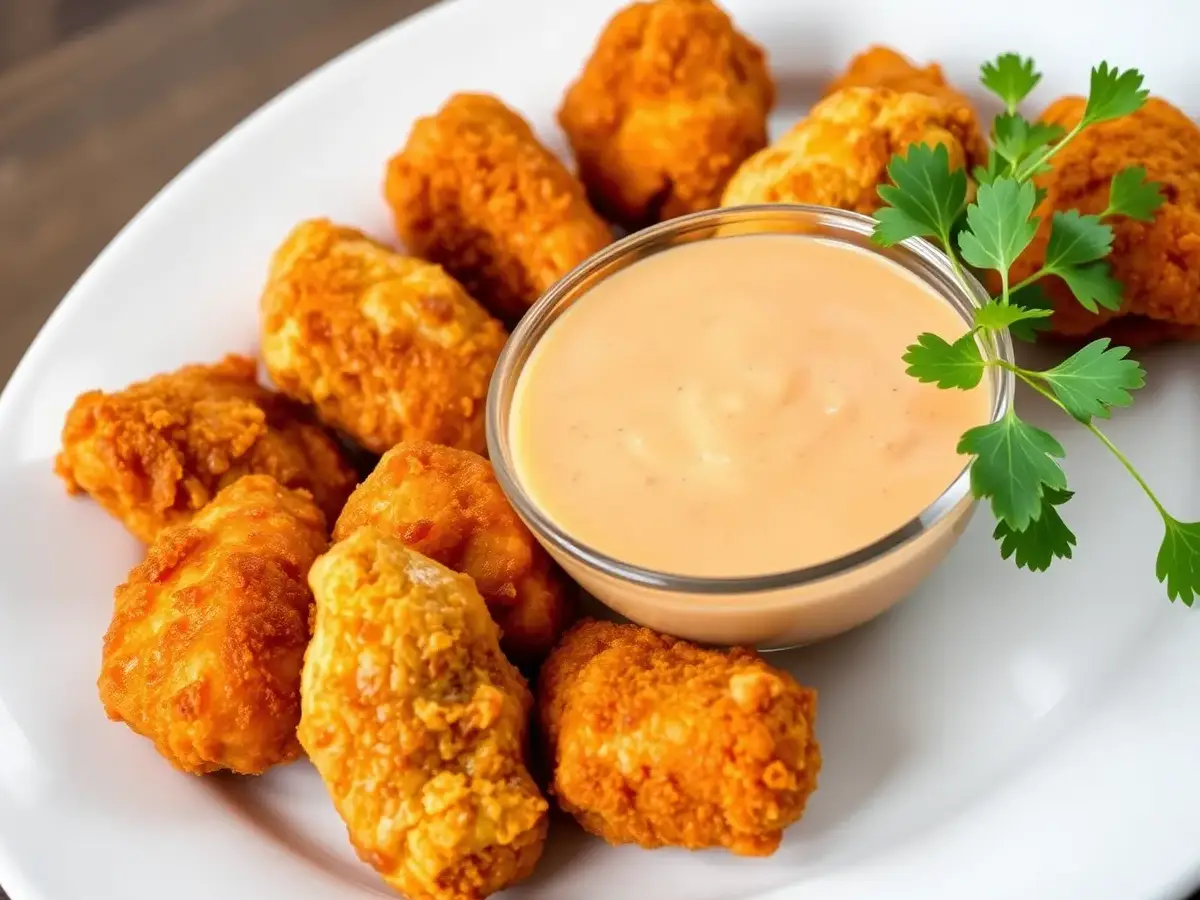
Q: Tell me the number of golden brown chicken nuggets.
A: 11